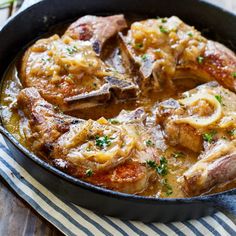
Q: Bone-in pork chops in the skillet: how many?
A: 4